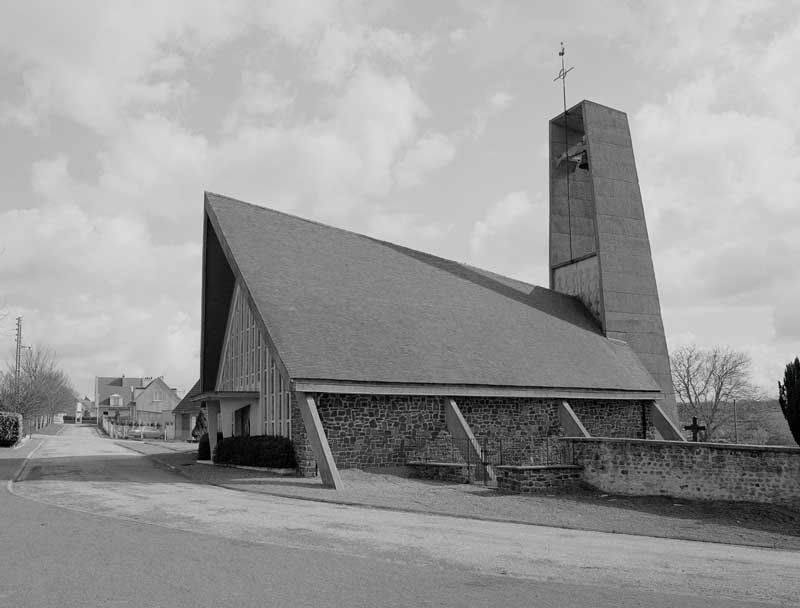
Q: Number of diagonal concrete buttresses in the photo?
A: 4